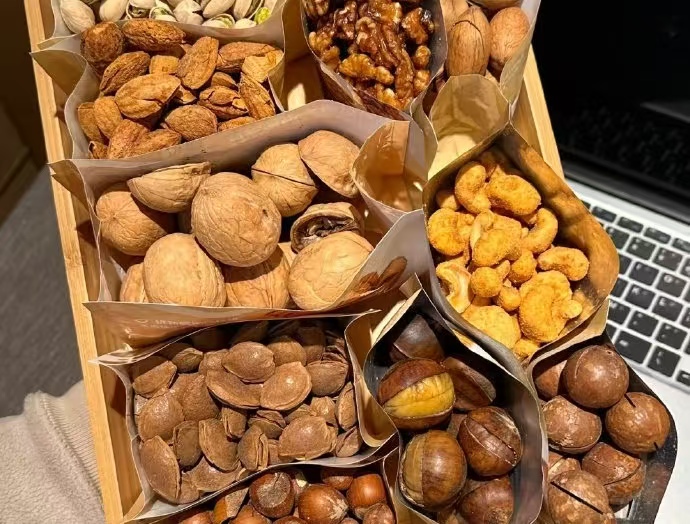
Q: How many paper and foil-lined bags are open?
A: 10